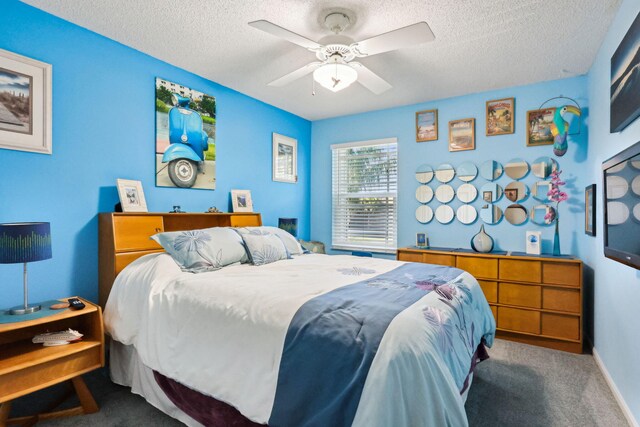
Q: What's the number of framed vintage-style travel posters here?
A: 4